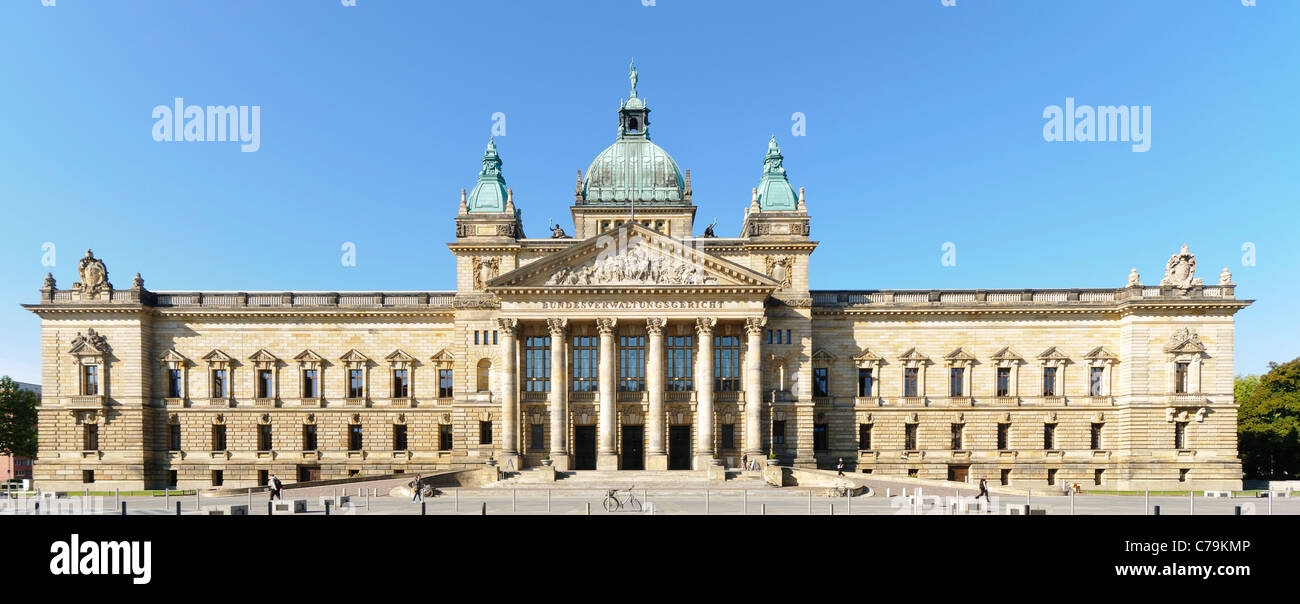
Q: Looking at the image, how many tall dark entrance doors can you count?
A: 3